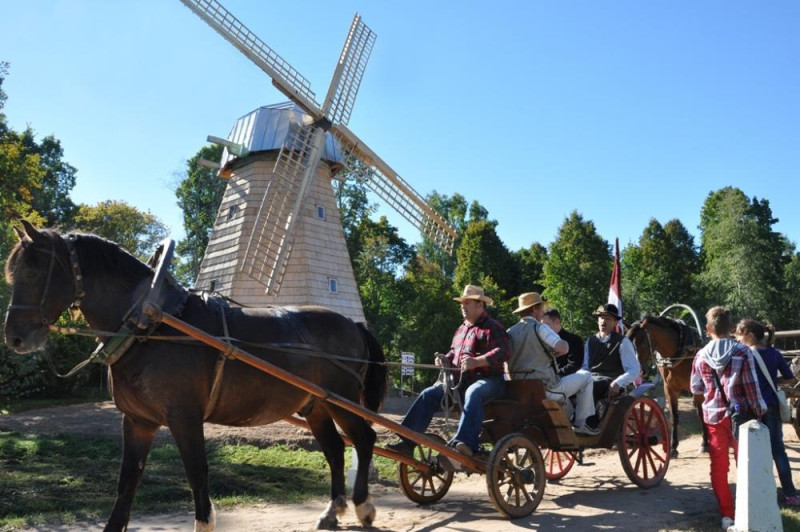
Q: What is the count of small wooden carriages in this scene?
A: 1